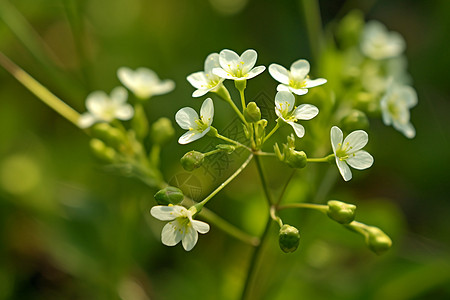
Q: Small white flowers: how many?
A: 11